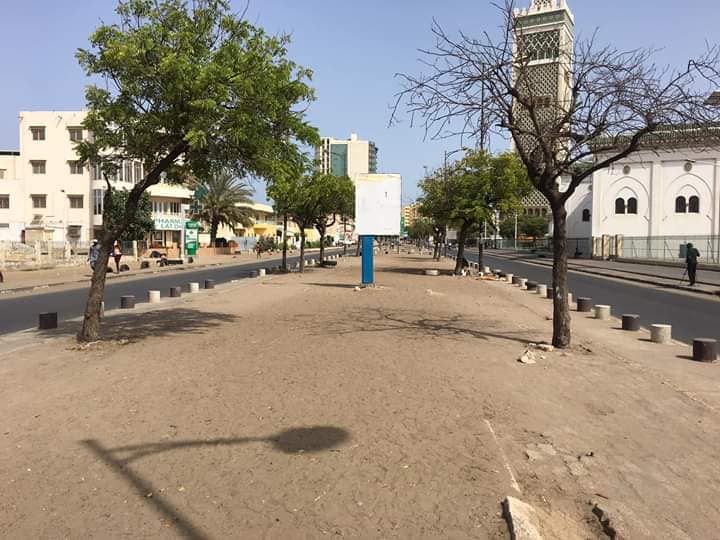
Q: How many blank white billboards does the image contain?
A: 1